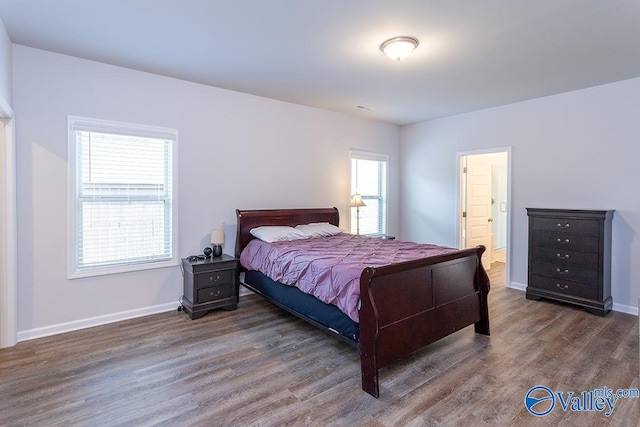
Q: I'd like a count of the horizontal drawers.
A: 7